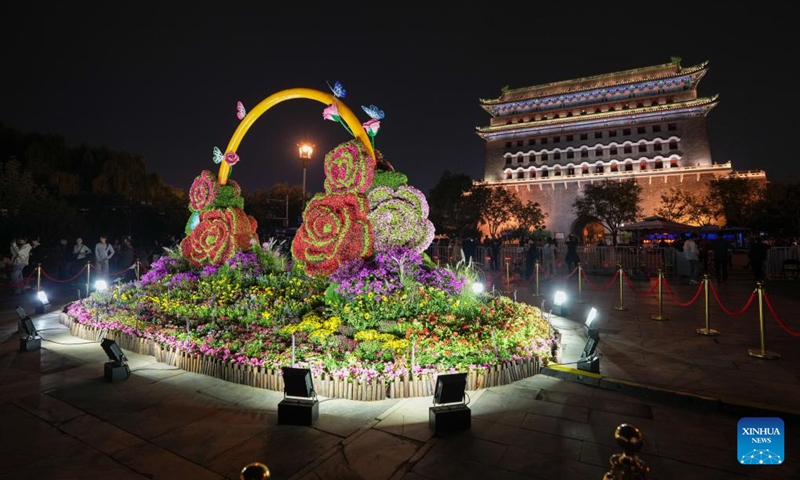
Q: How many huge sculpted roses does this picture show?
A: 5